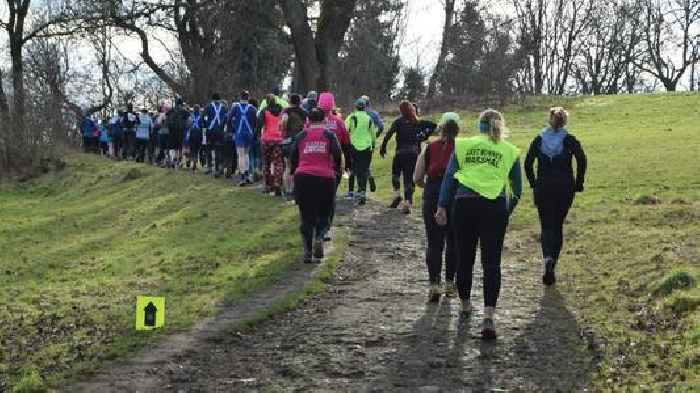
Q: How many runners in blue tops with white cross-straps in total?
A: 3